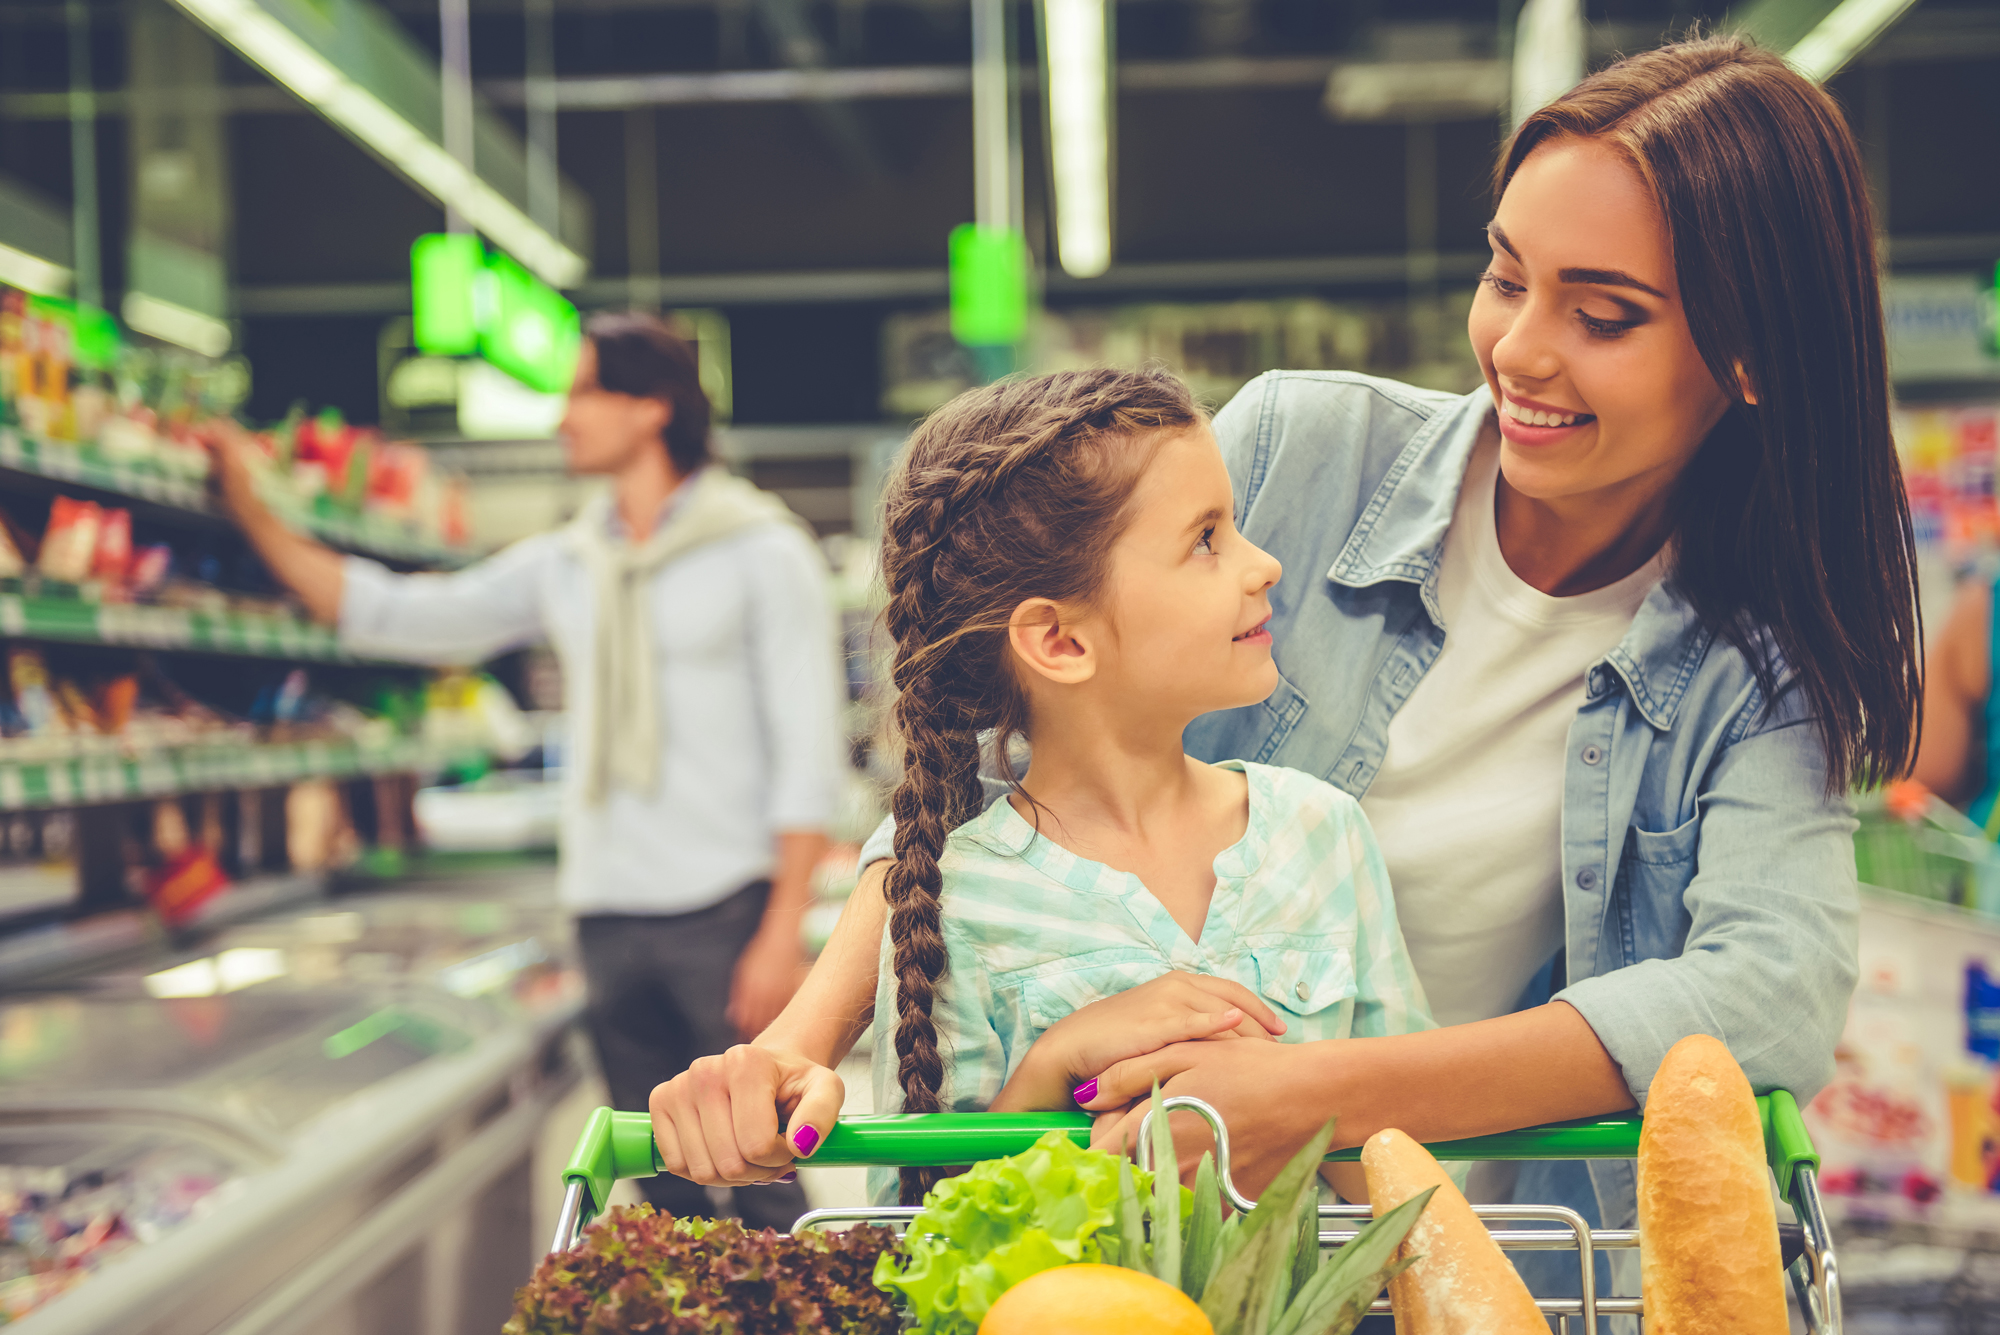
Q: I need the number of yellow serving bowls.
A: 0